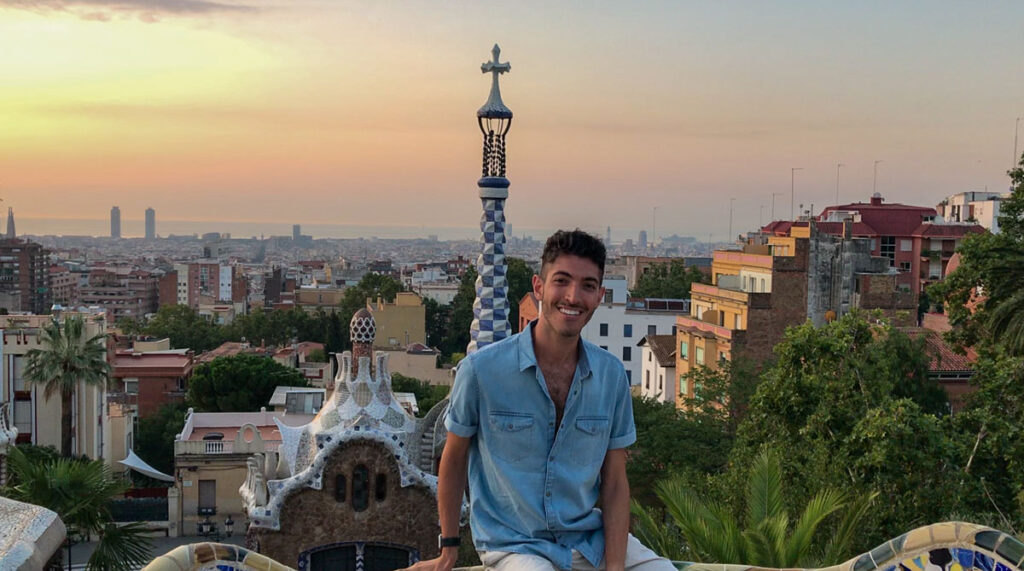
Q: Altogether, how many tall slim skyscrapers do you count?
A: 2